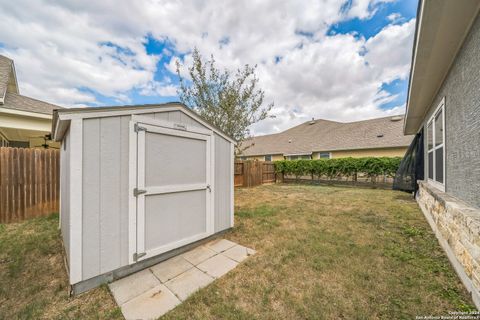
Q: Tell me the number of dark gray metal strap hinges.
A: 3